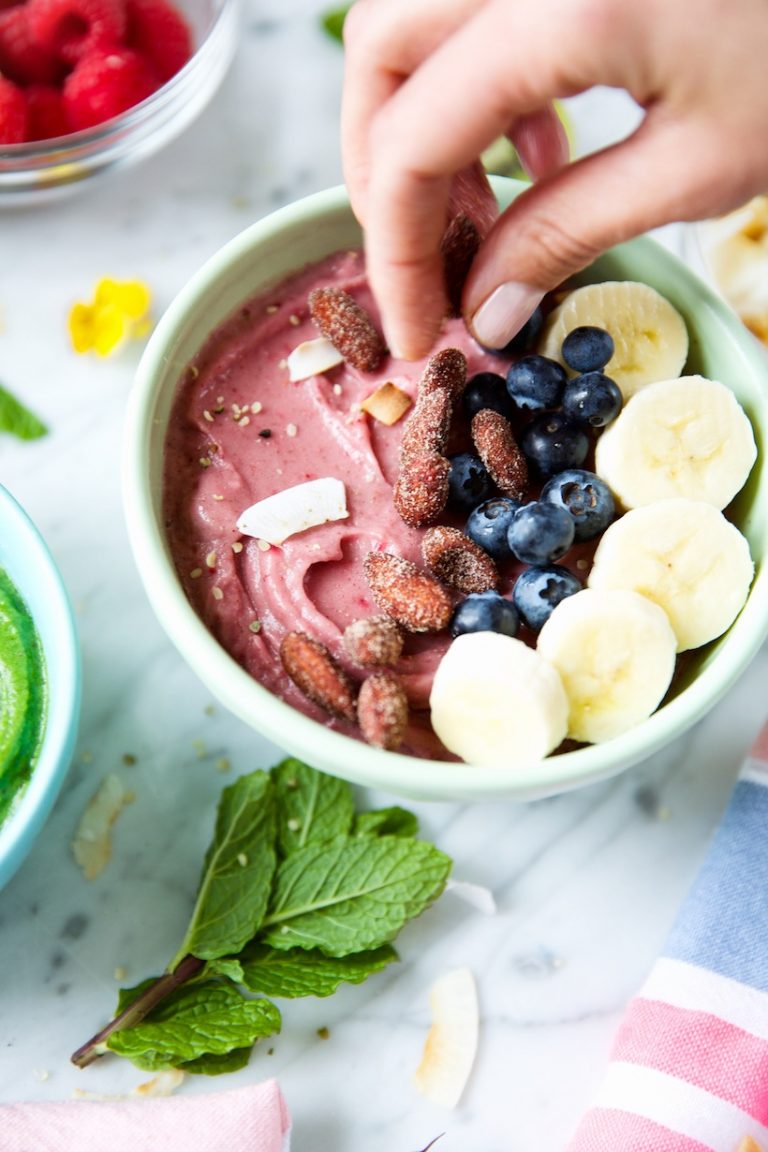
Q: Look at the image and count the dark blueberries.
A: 12